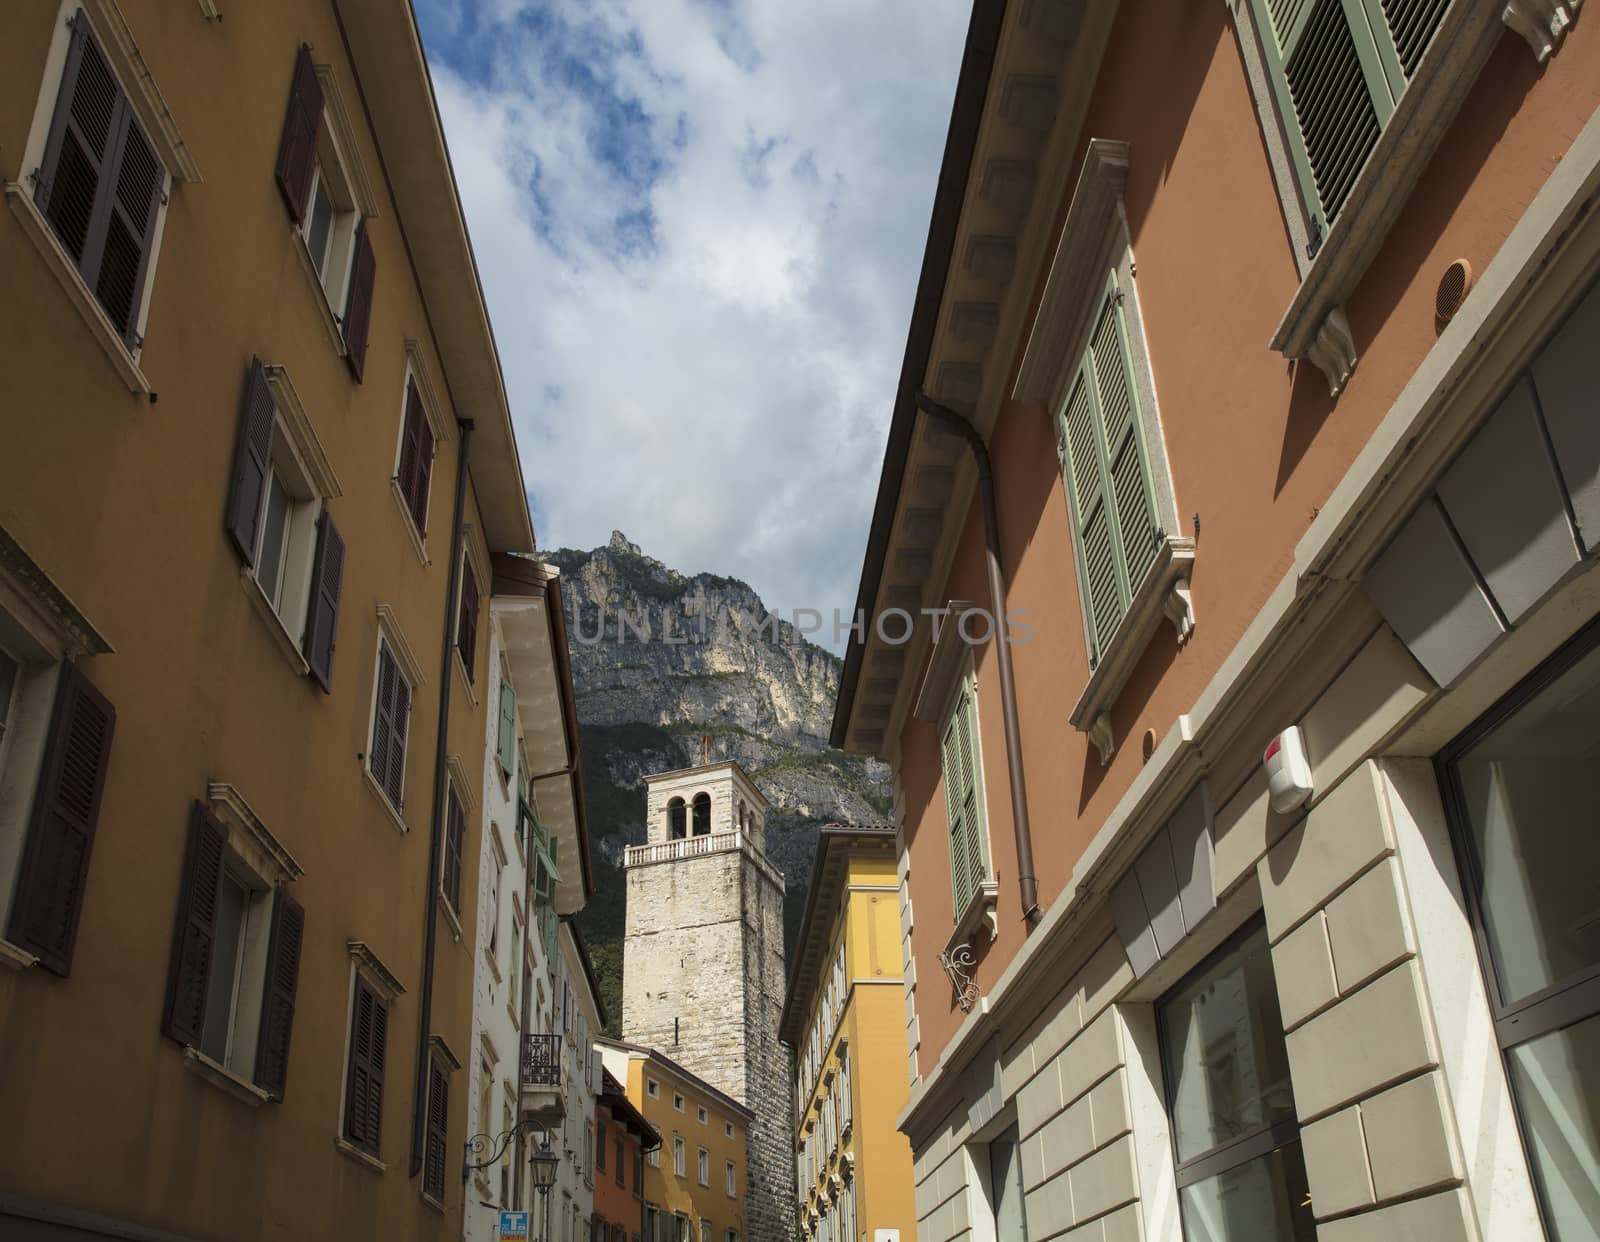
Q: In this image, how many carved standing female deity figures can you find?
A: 0